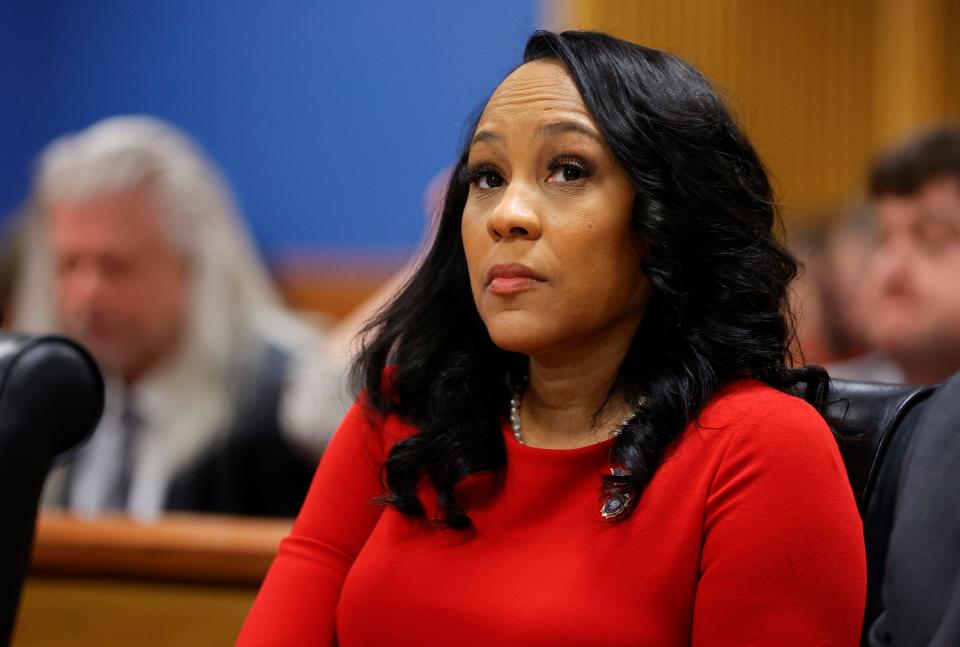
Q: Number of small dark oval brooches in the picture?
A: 1